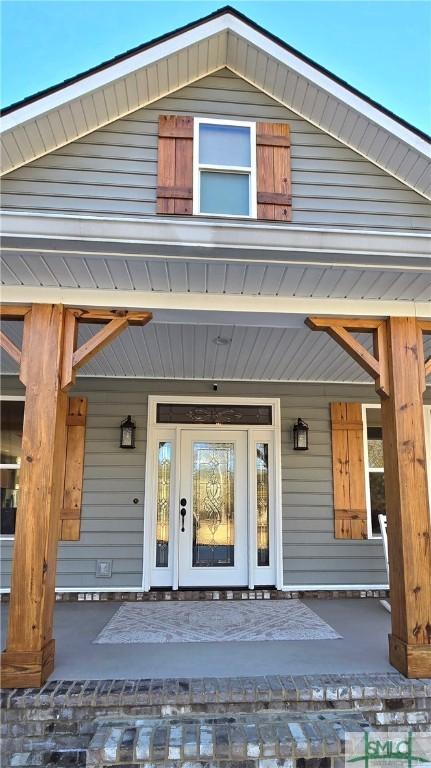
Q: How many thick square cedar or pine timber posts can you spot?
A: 2